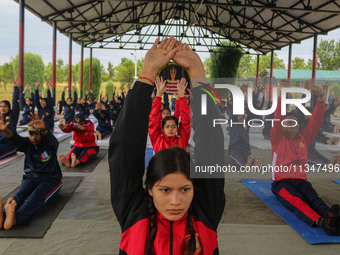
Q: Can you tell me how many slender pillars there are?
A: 9